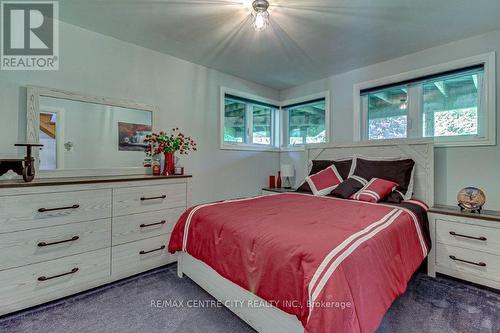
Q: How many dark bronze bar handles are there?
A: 8